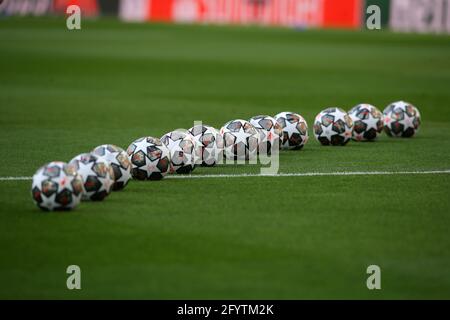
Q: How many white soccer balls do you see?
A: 12